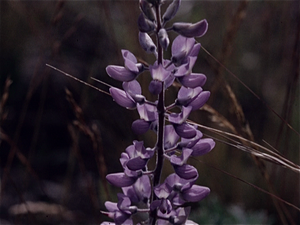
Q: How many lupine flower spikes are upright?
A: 1